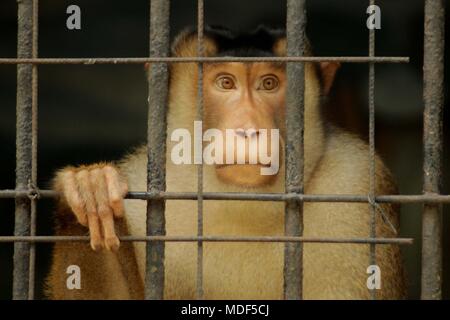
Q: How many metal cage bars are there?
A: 10